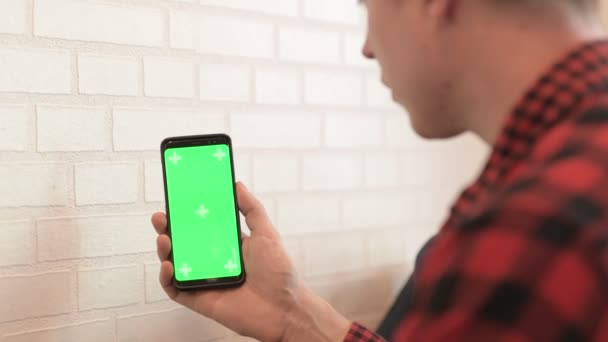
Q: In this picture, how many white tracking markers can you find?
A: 5